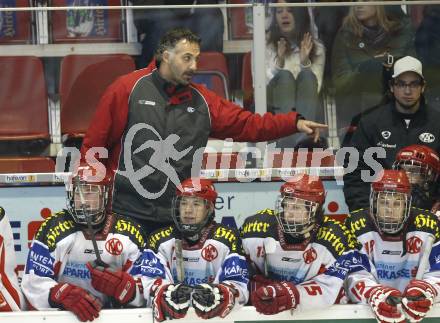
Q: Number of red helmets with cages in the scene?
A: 5